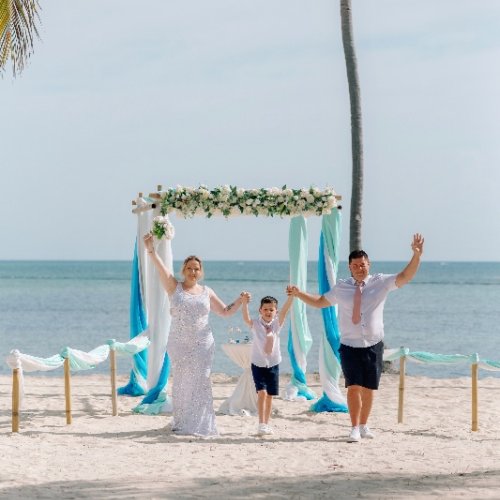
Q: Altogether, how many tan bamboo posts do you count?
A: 5